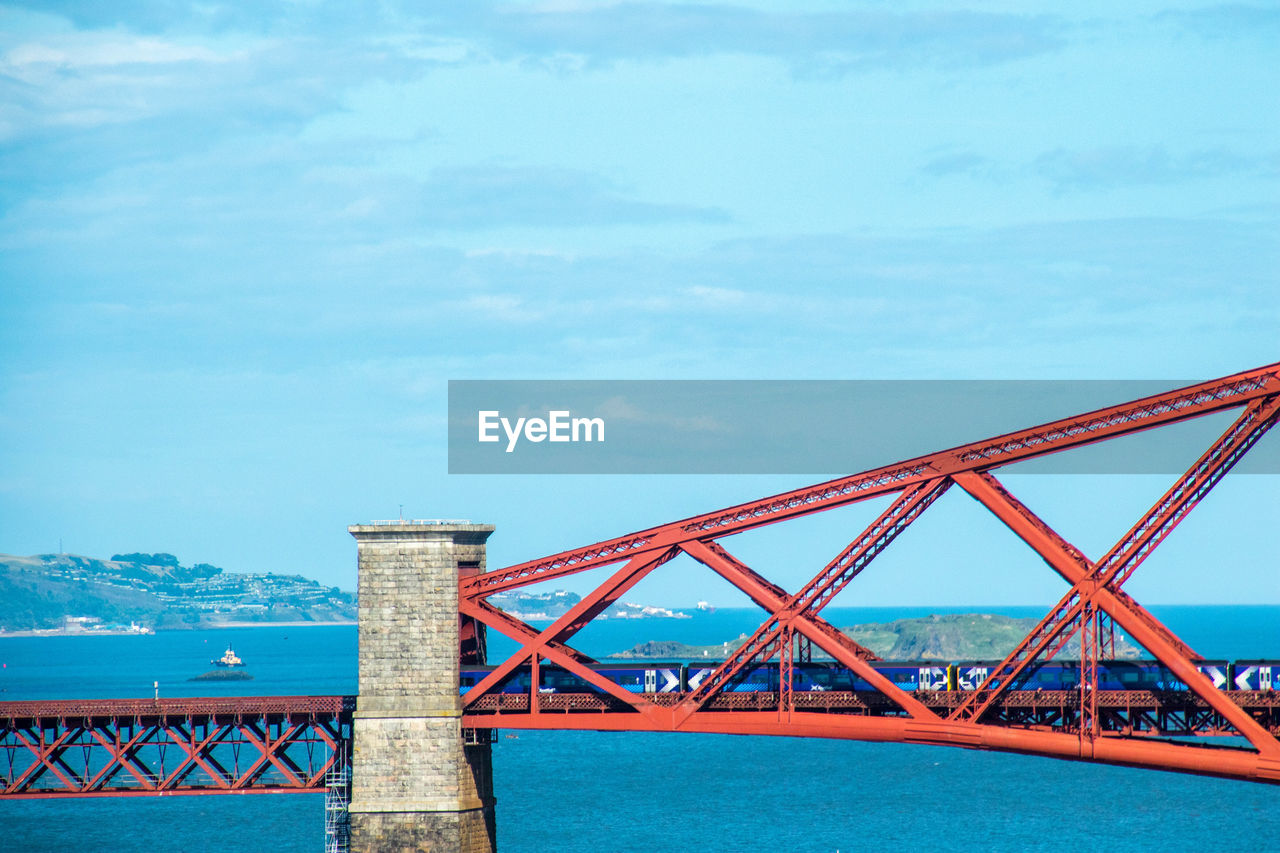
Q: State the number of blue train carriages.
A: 4